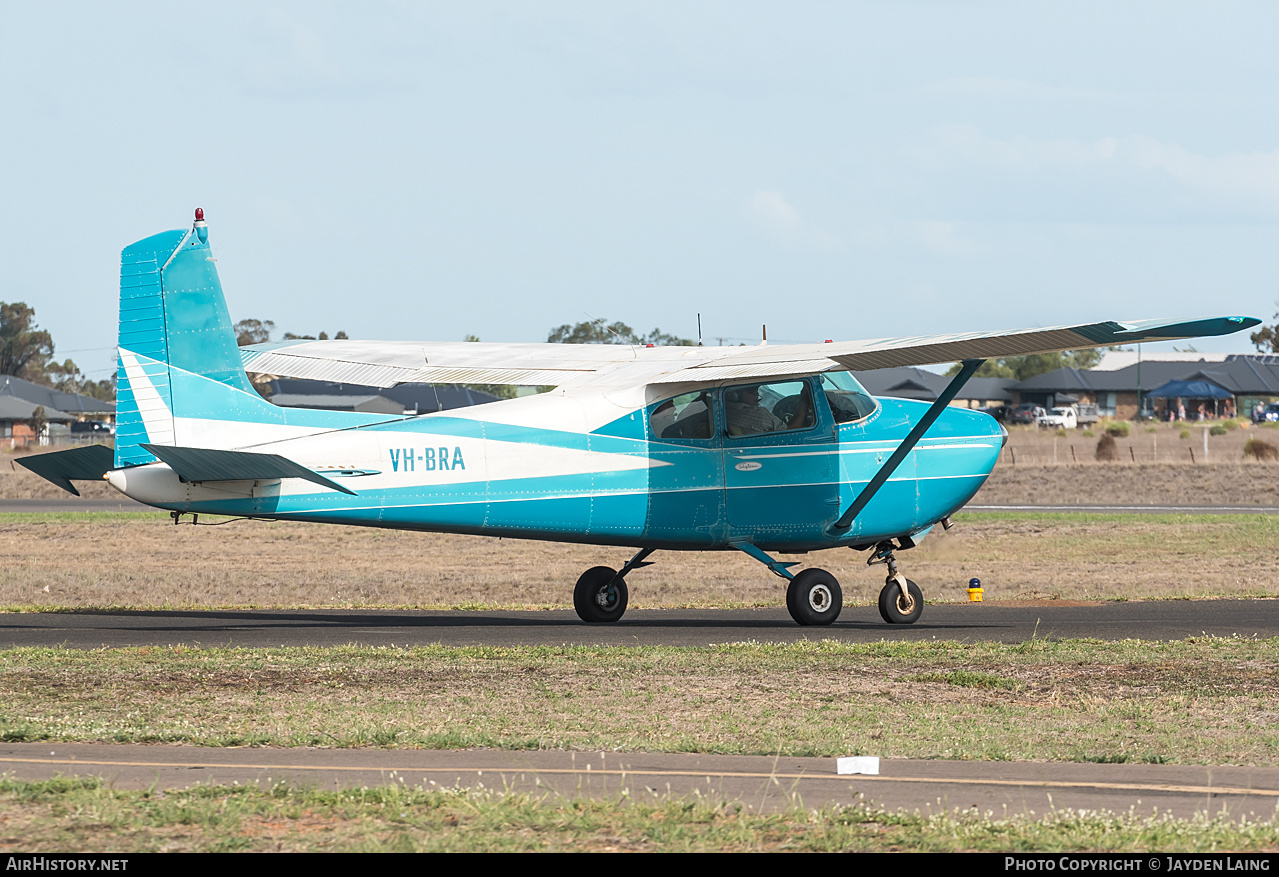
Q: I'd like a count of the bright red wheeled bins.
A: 0